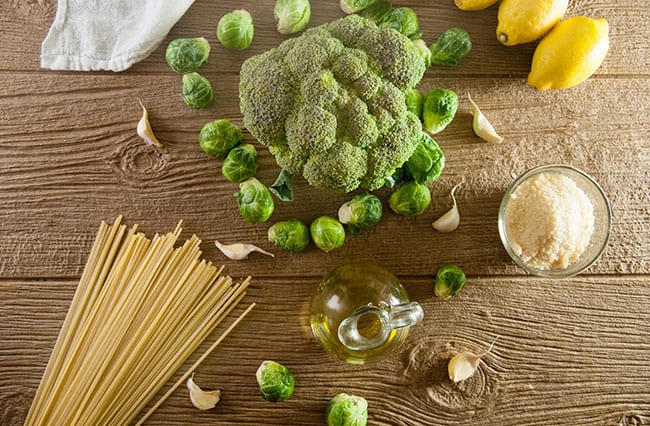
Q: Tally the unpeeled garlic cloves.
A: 6